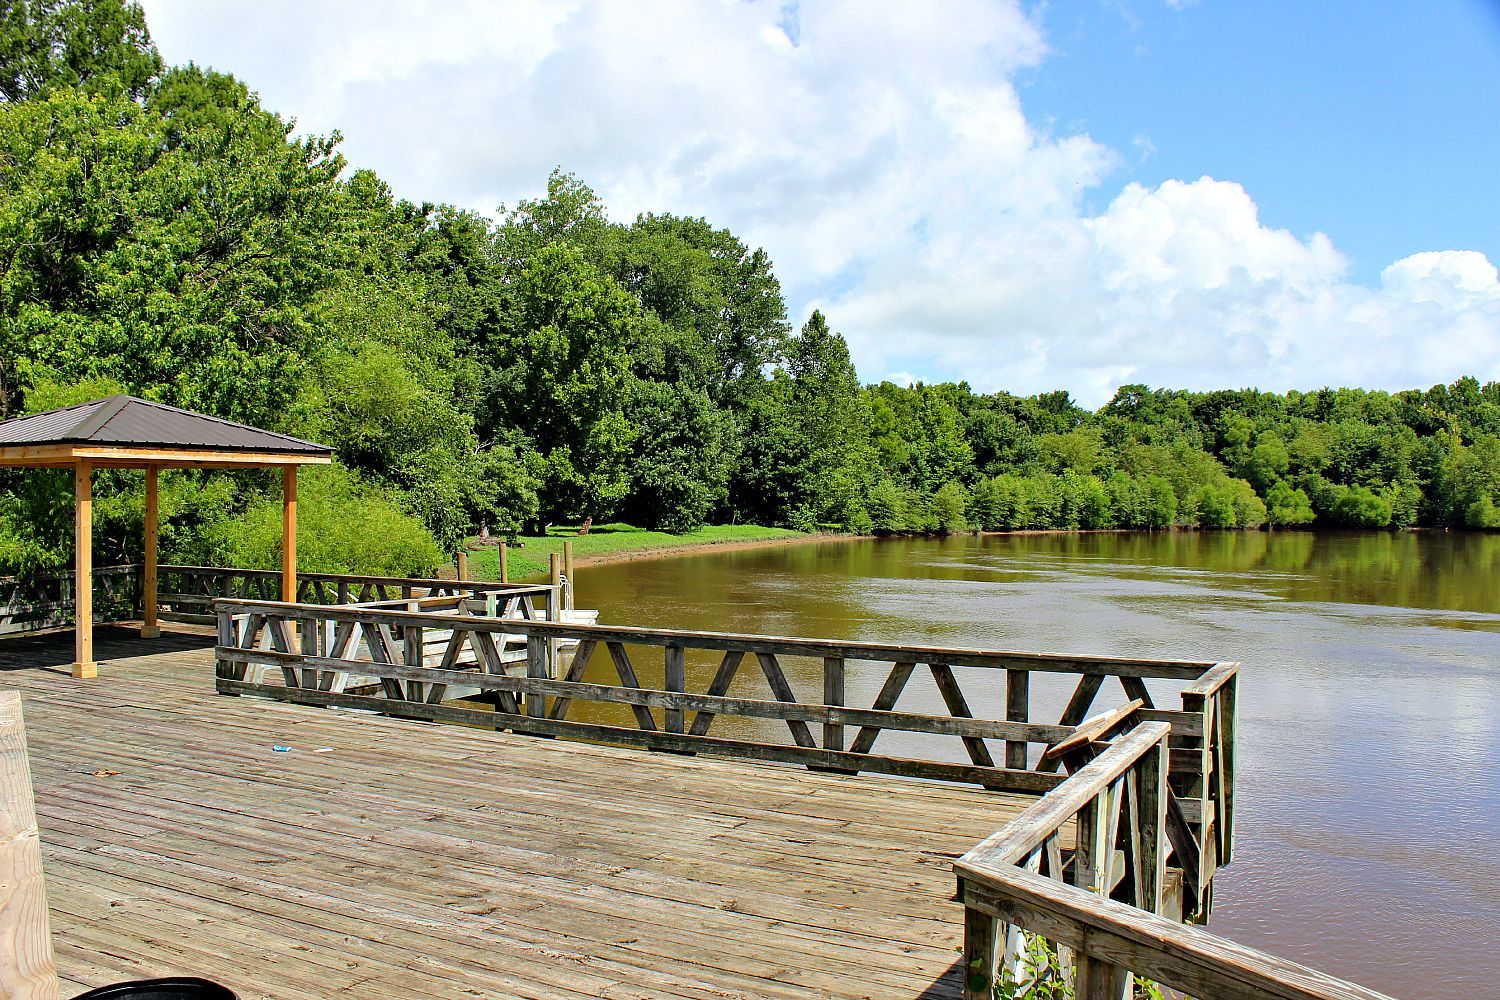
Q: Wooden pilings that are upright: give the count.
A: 4